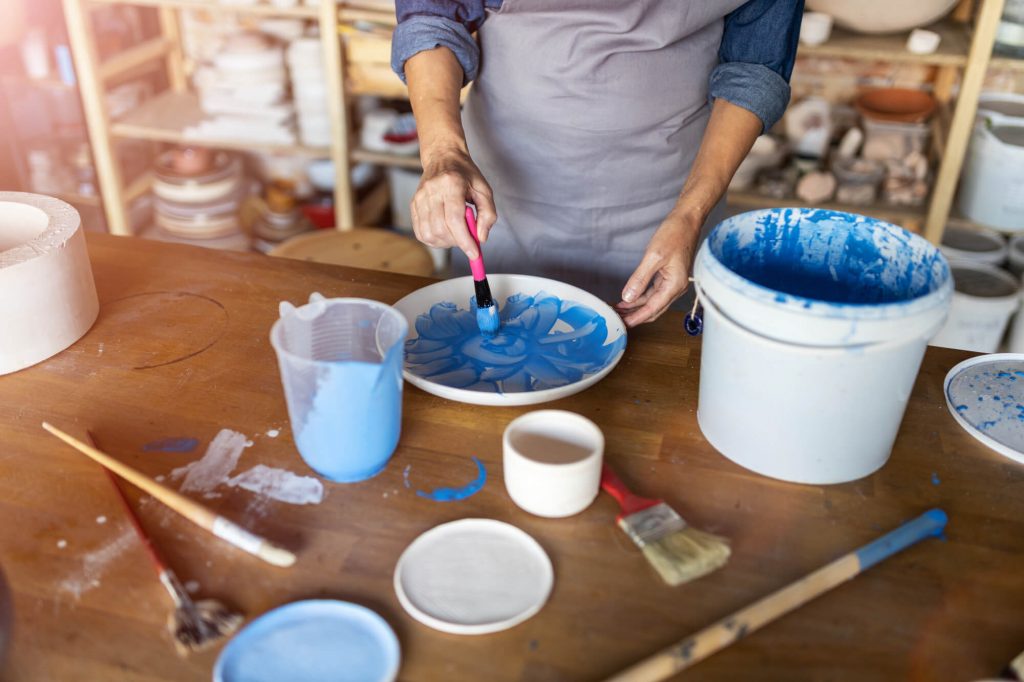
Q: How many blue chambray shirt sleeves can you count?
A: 2